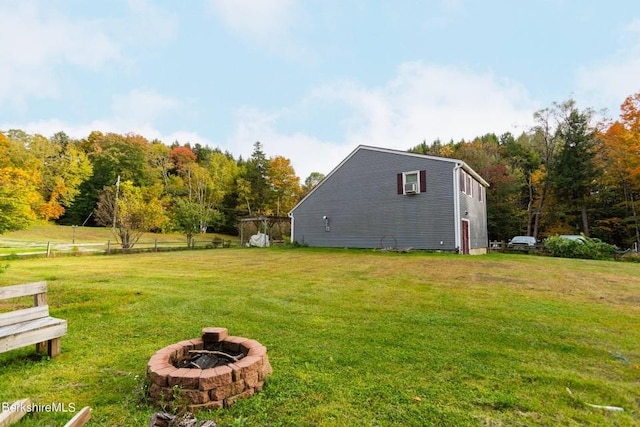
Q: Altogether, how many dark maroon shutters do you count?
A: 2